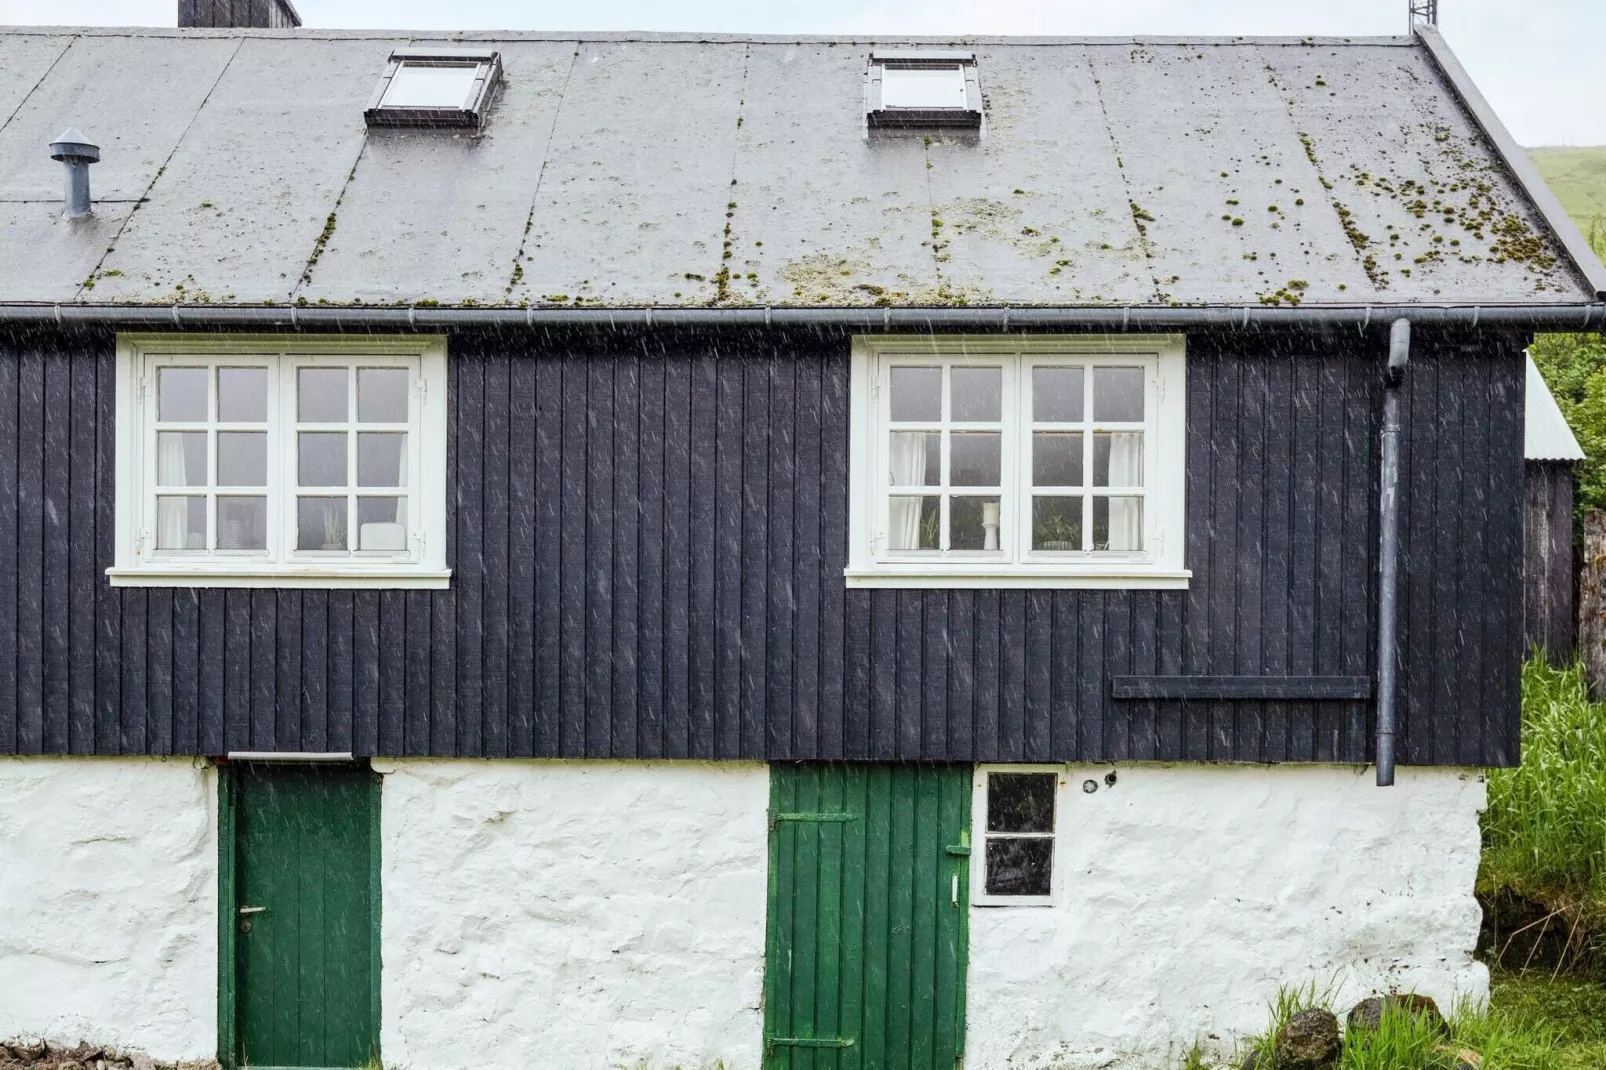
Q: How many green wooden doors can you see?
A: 2